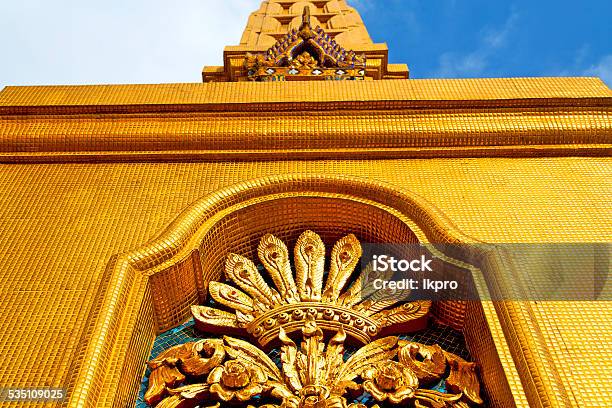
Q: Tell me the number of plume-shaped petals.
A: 9